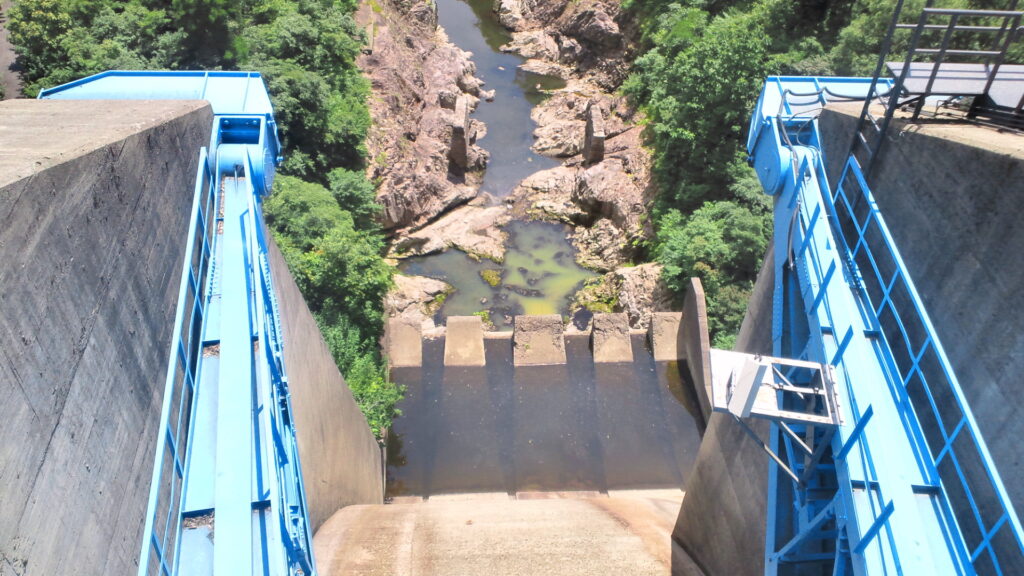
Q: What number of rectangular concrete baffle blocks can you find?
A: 5